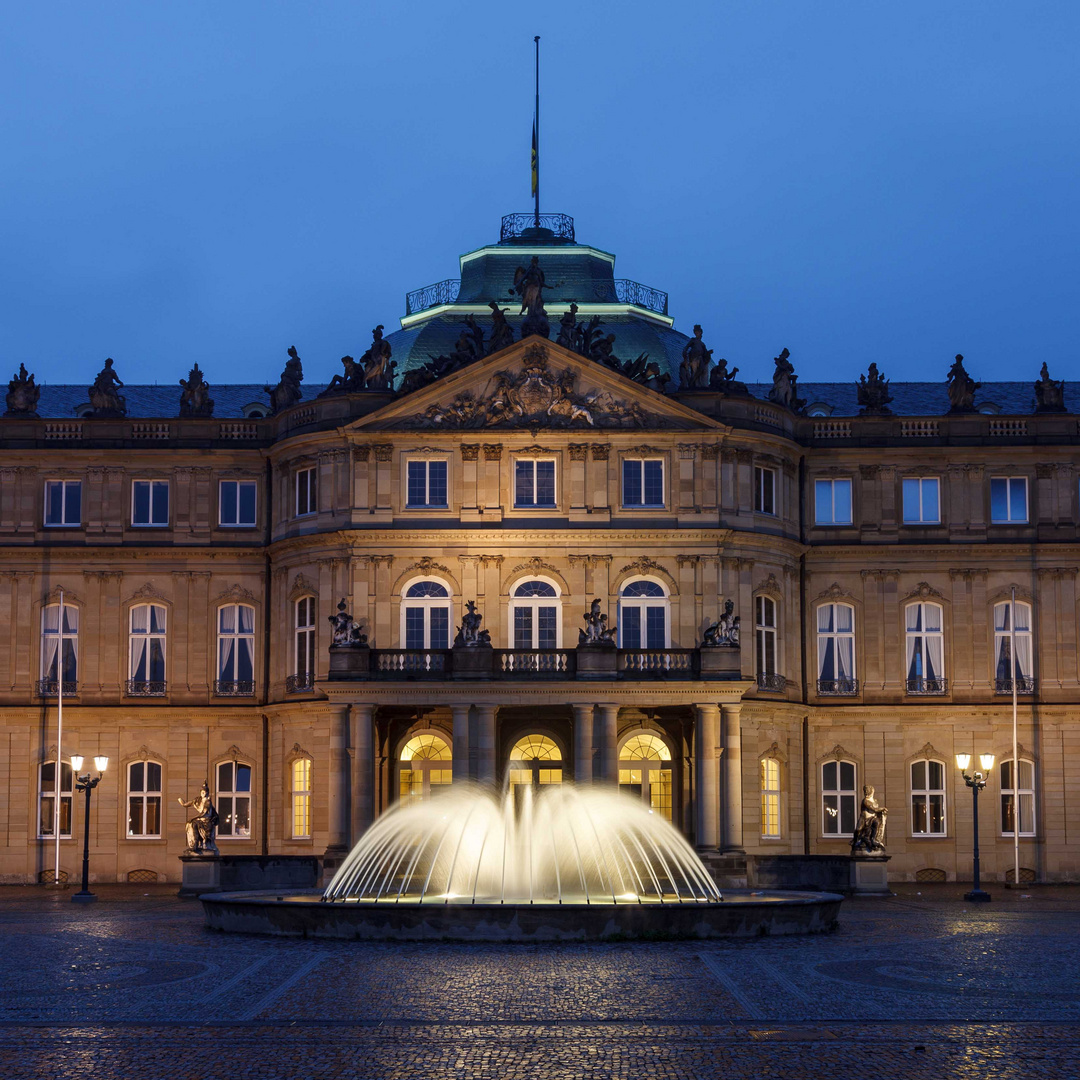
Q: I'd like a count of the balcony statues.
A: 4